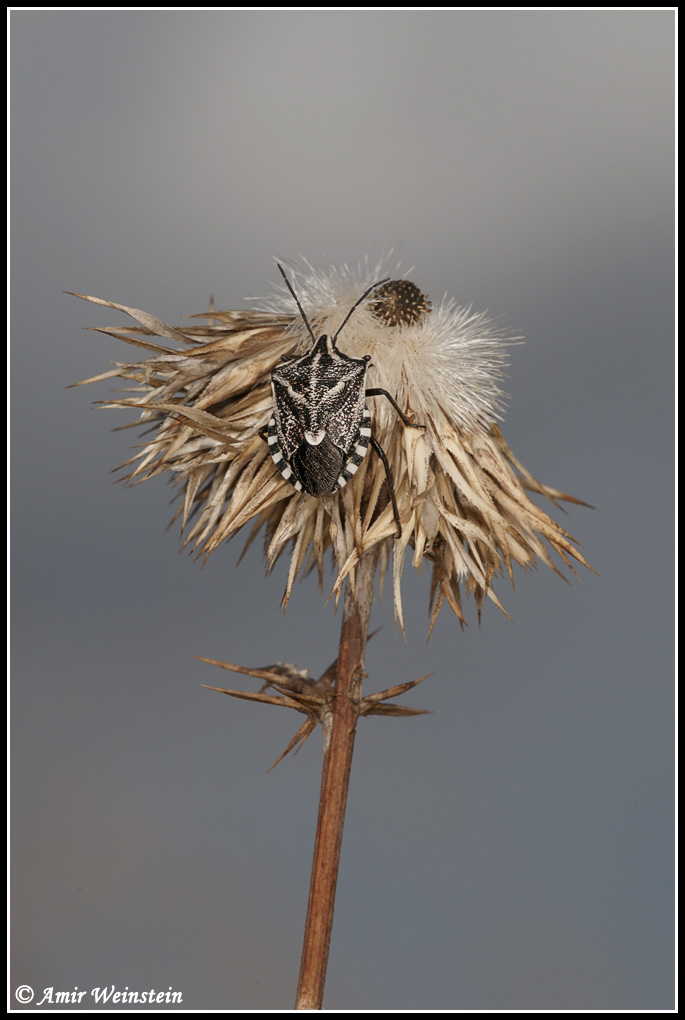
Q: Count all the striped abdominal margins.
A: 2